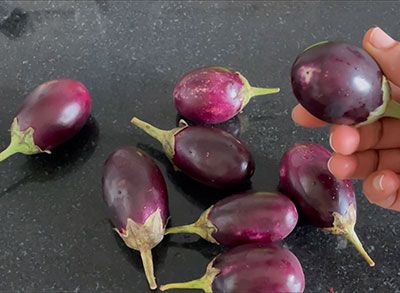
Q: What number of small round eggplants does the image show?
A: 8